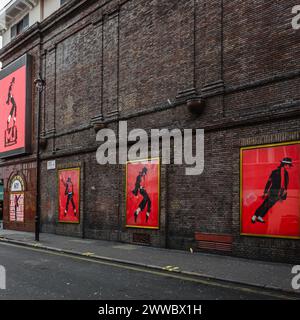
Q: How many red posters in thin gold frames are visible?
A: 3